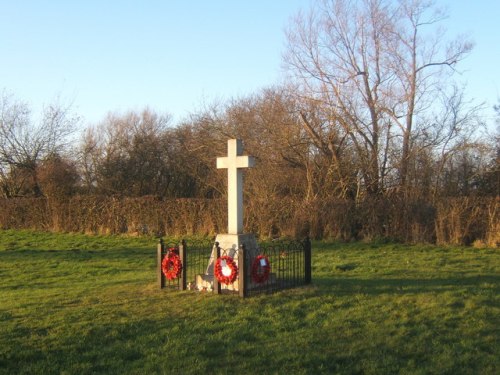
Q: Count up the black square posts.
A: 5